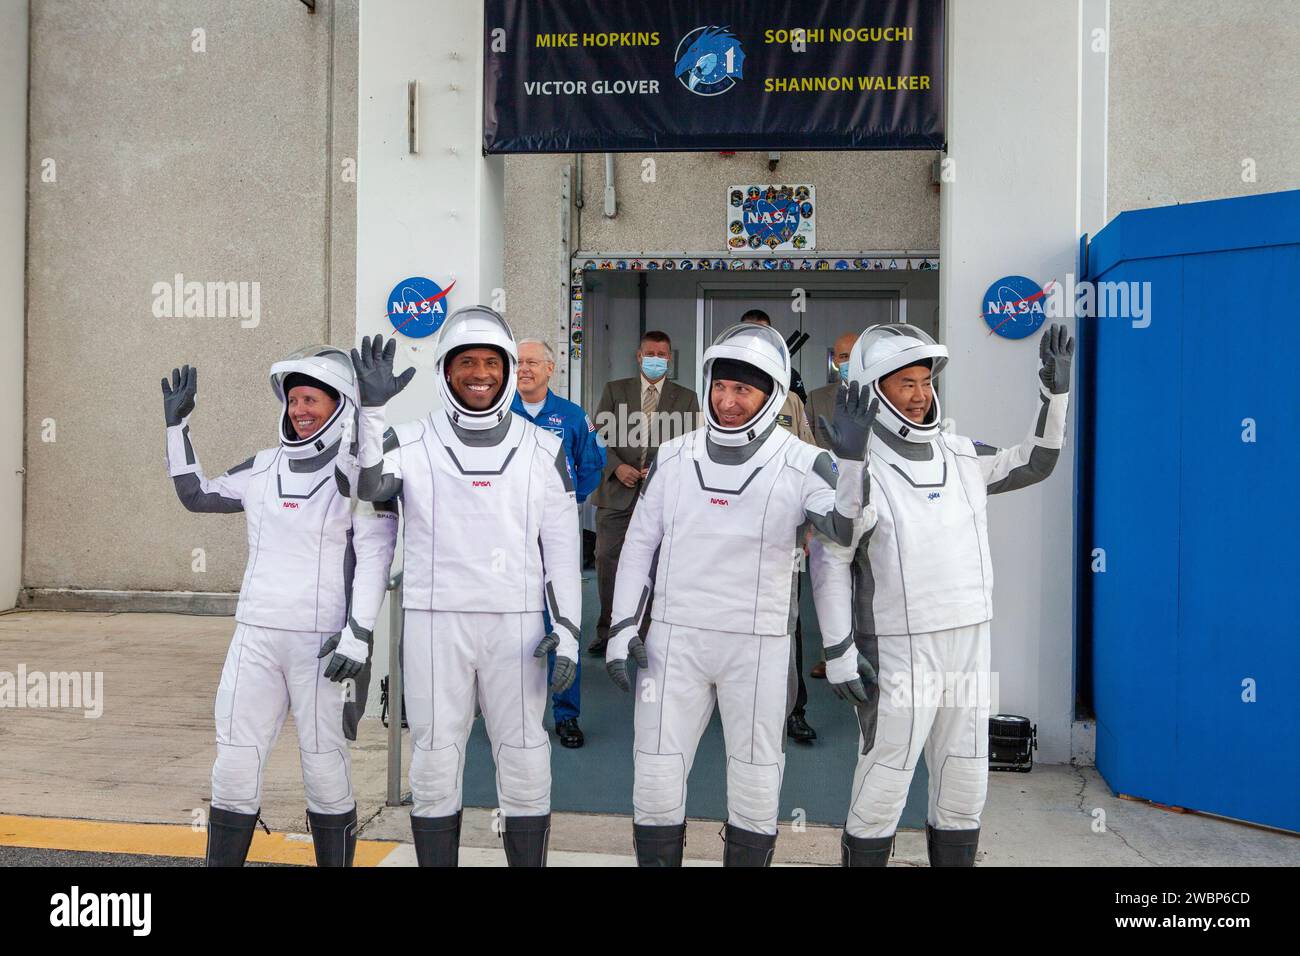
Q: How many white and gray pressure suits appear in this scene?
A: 4